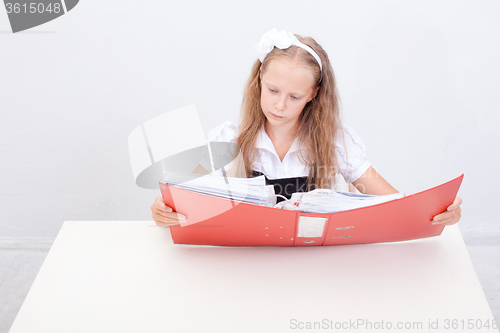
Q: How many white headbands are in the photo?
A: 1